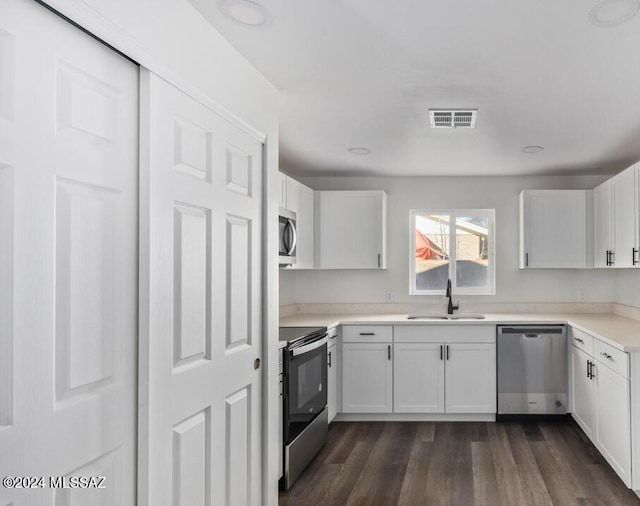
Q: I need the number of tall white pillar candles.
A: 0